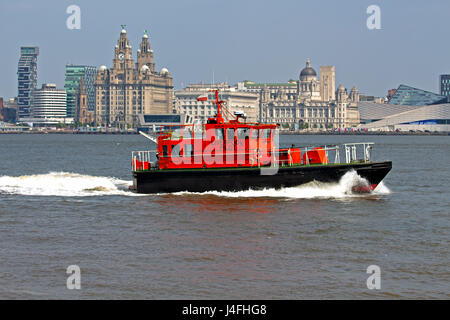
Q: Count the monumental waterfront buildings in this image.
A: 3